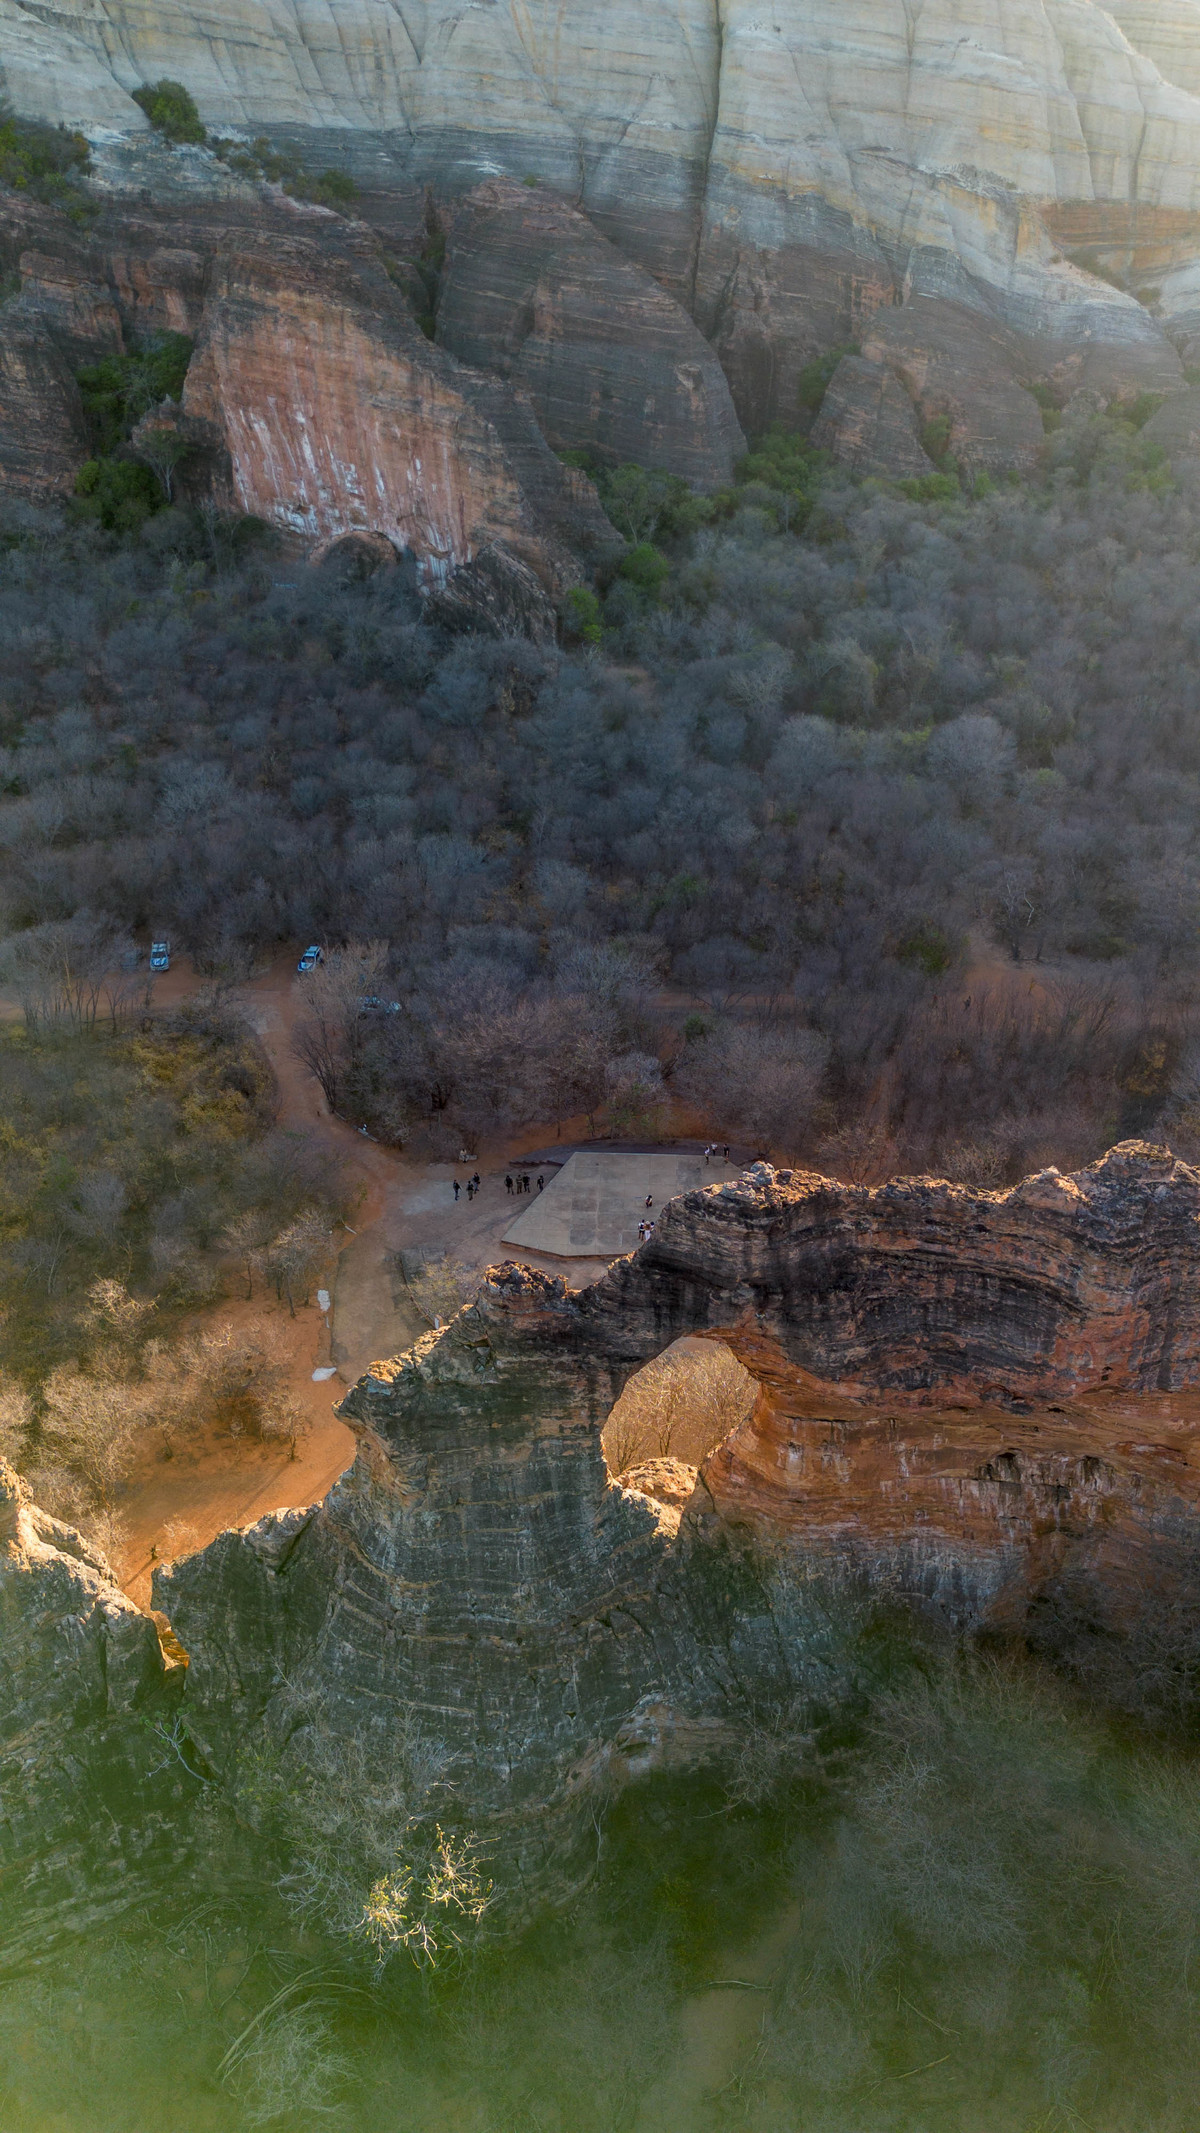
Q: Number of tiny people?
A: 15